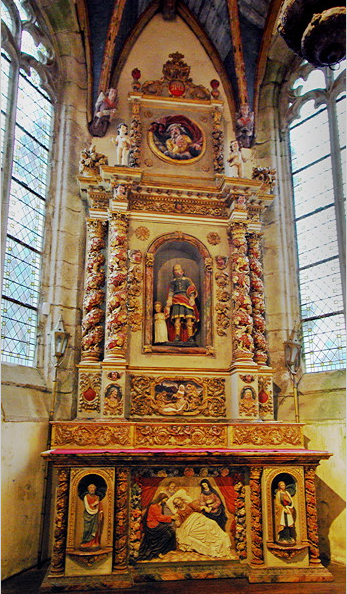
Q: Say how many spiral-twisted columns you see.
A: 8